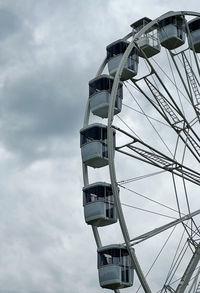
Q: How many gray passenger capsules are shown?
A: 8